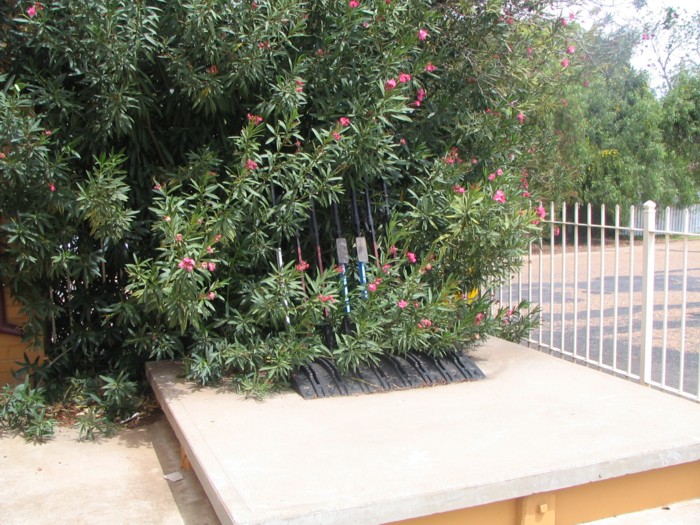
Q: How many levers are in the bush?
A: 7